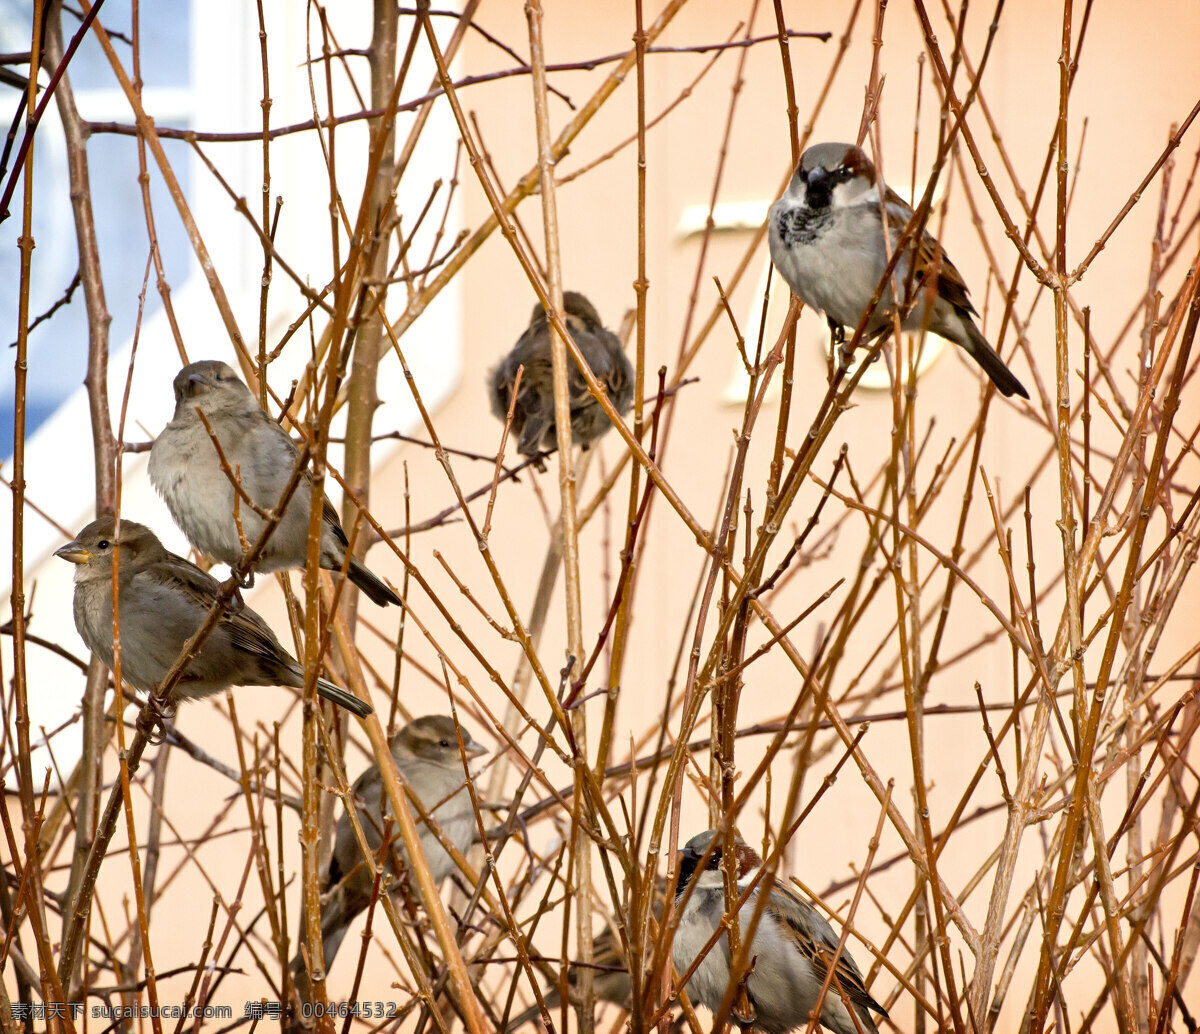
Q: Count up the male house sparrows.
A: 2